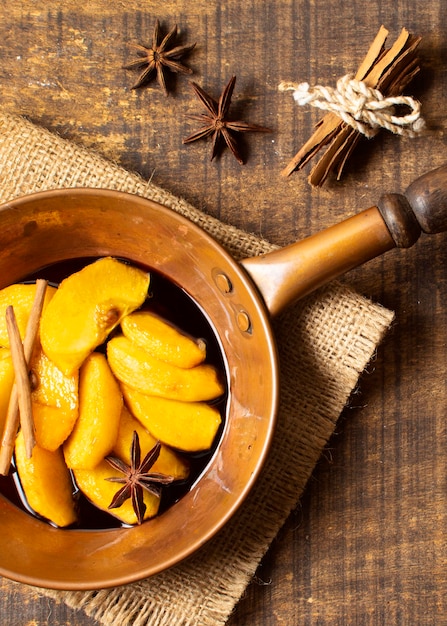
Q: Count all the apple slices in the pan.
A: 11